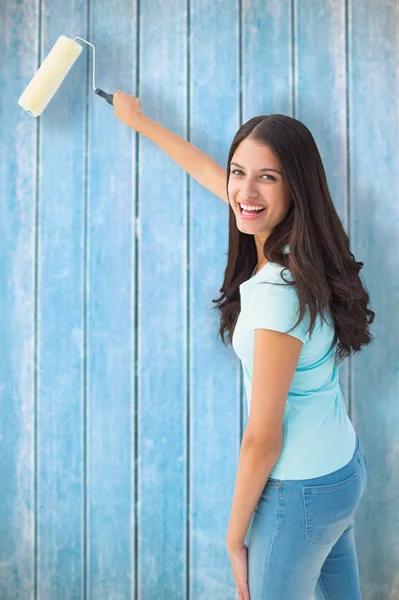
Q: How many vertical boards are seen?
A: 8